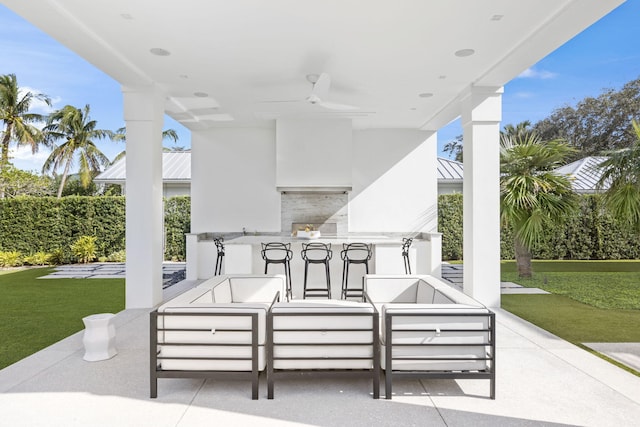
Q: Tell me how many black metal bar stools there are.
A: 5